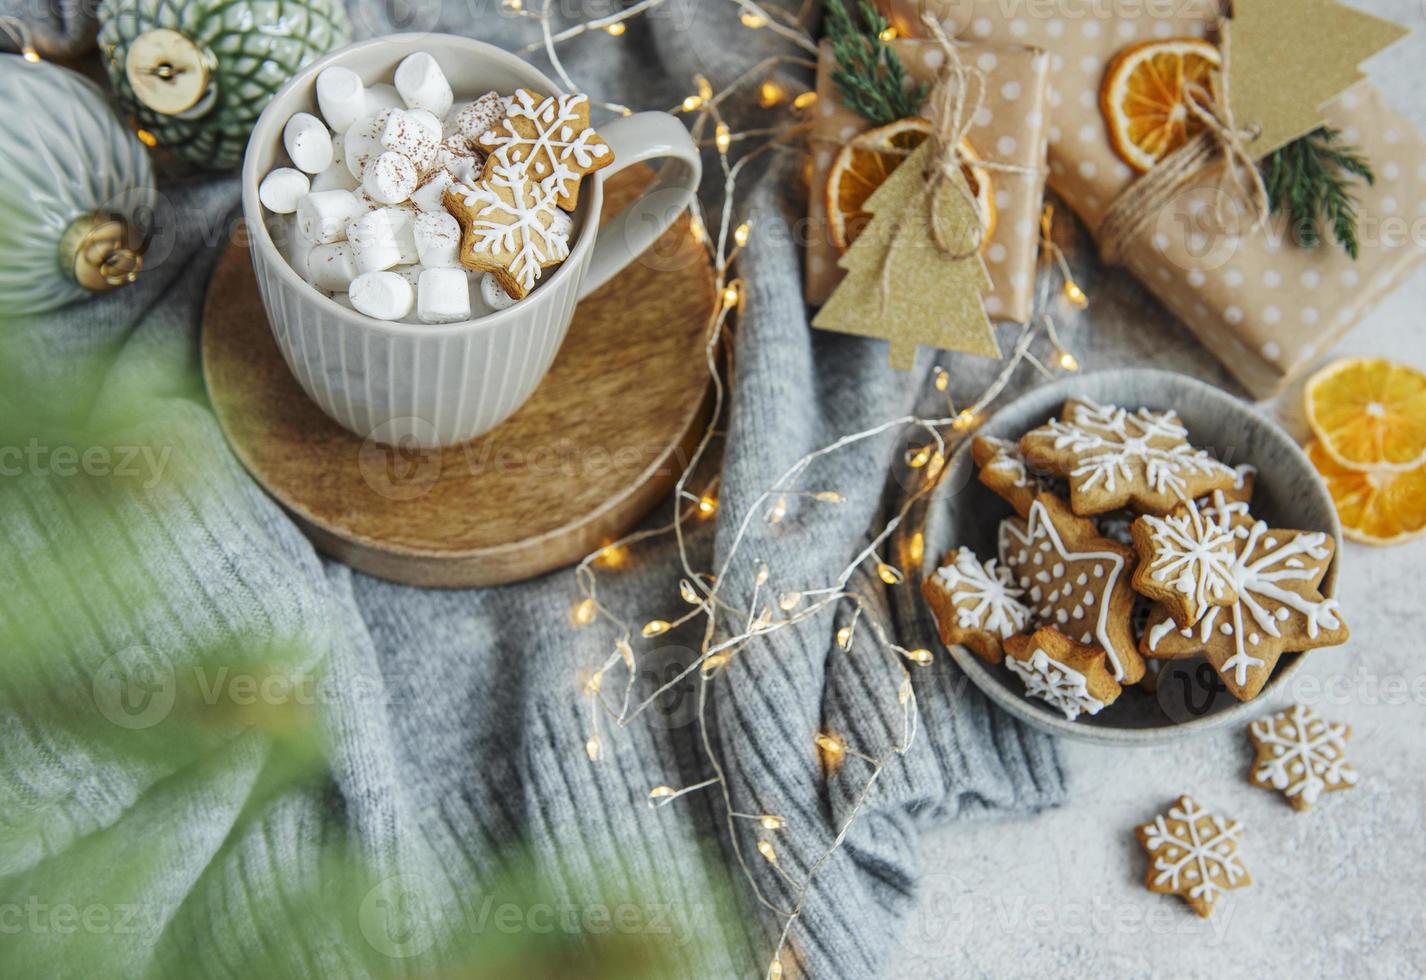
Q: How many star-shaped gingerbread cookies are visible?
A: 11